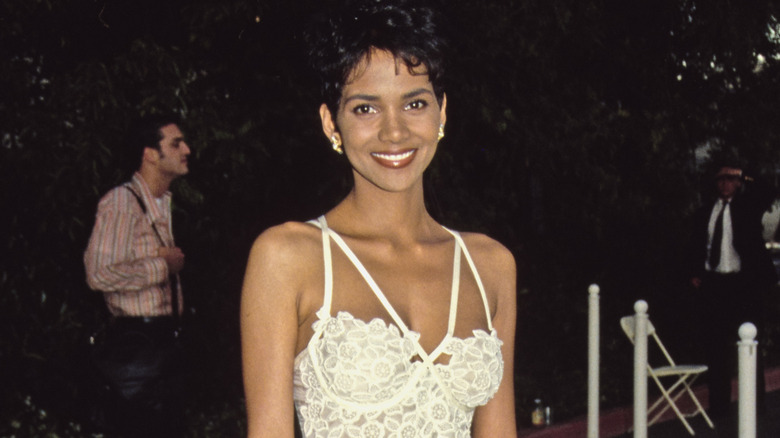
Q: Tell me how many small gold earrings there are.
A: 2